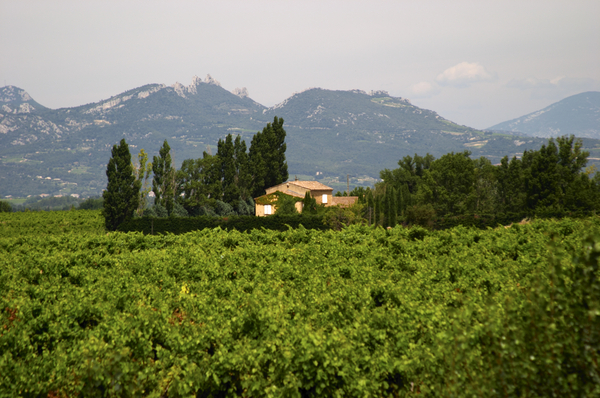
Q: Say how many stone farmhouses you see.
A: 1